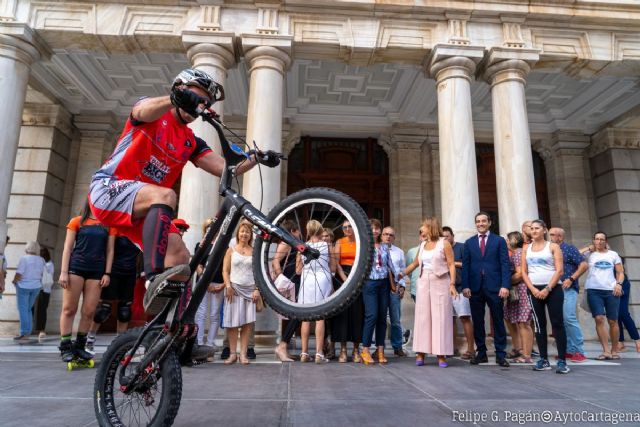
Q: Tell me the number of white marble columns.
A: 5